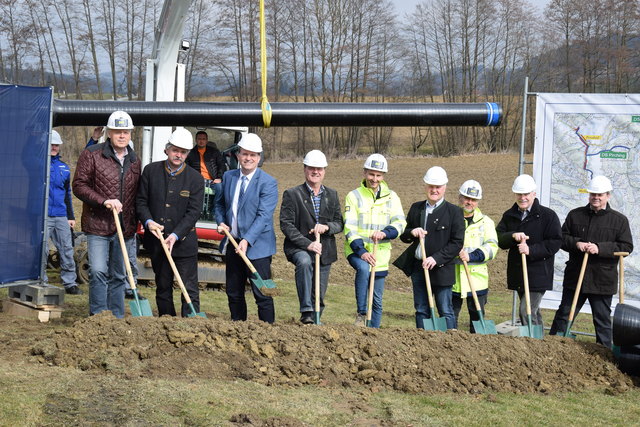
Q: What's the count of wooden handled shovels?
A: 10